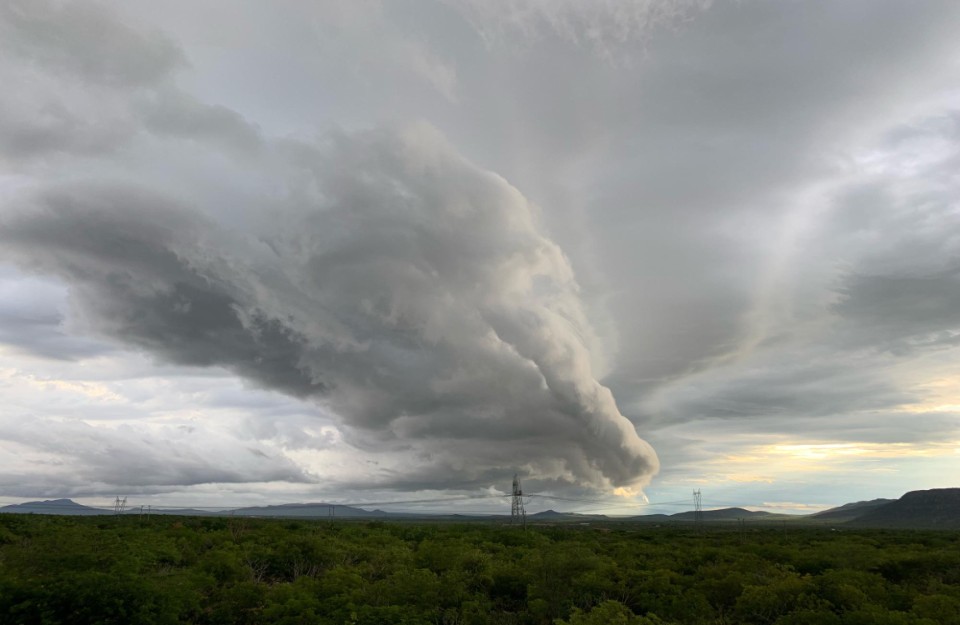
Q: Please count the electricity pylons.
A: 3